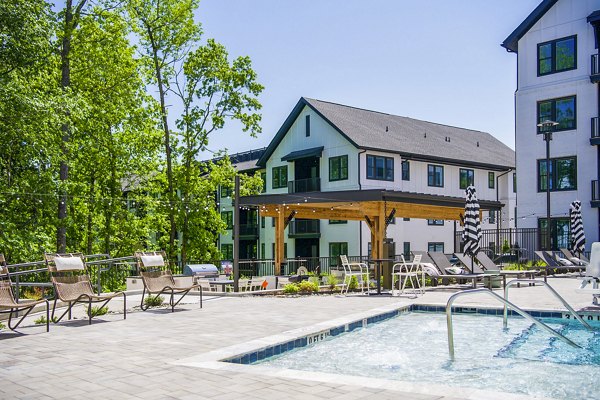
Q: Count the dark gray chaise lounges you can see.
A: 8